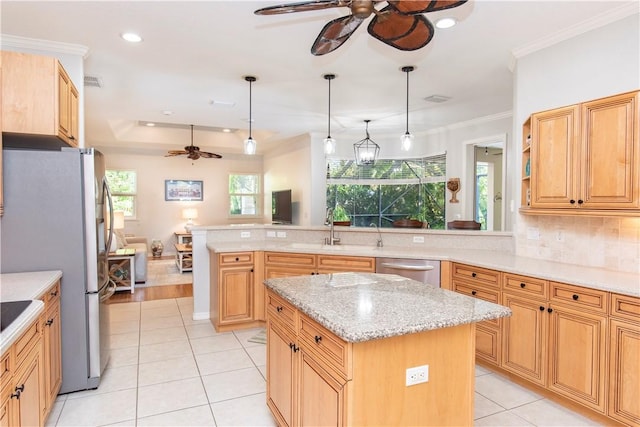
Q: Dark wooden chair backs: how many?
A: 2